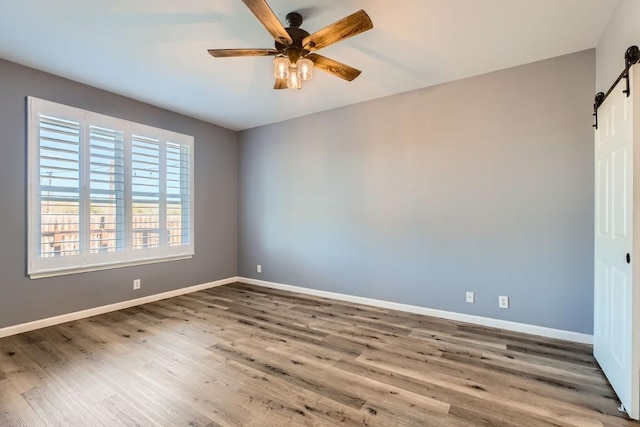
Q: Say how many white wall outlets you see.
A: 4